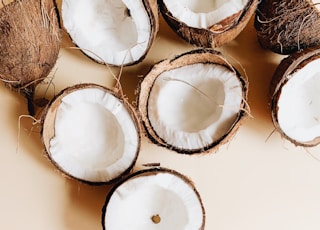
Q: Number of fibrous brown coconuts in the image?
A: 2